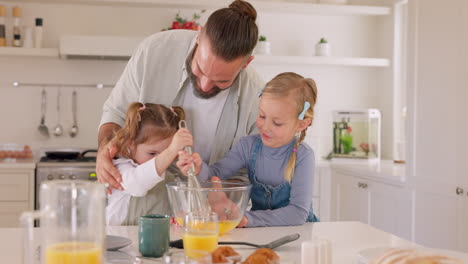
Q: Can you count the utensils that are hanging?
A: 3